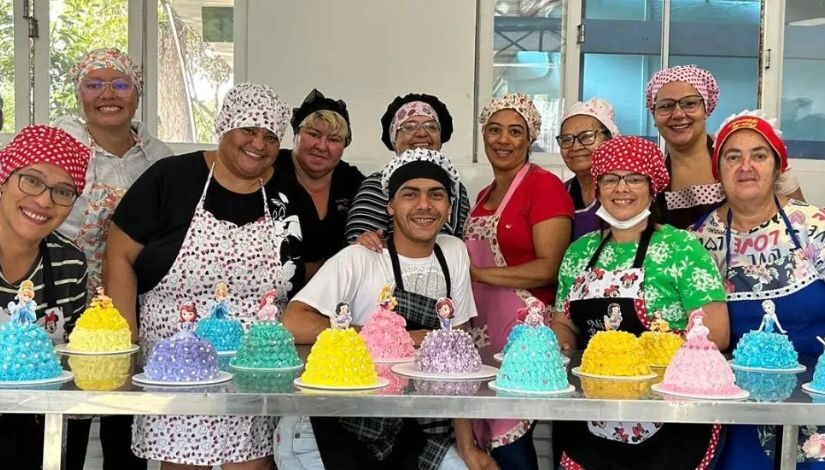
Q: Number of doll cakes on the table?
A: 15